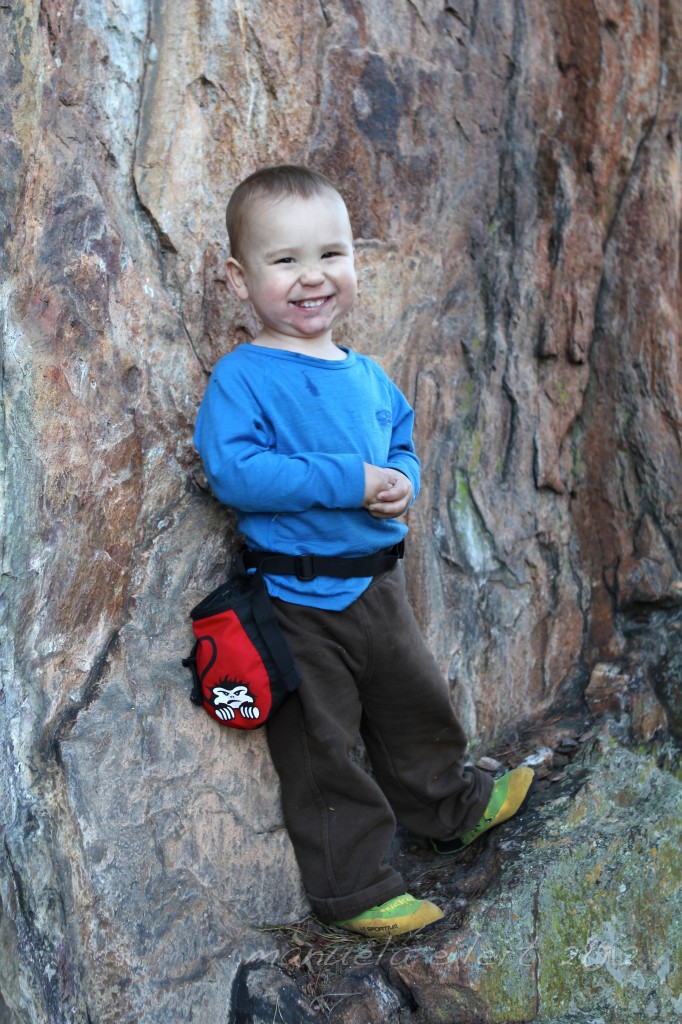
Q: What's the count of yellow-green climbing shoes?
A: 2